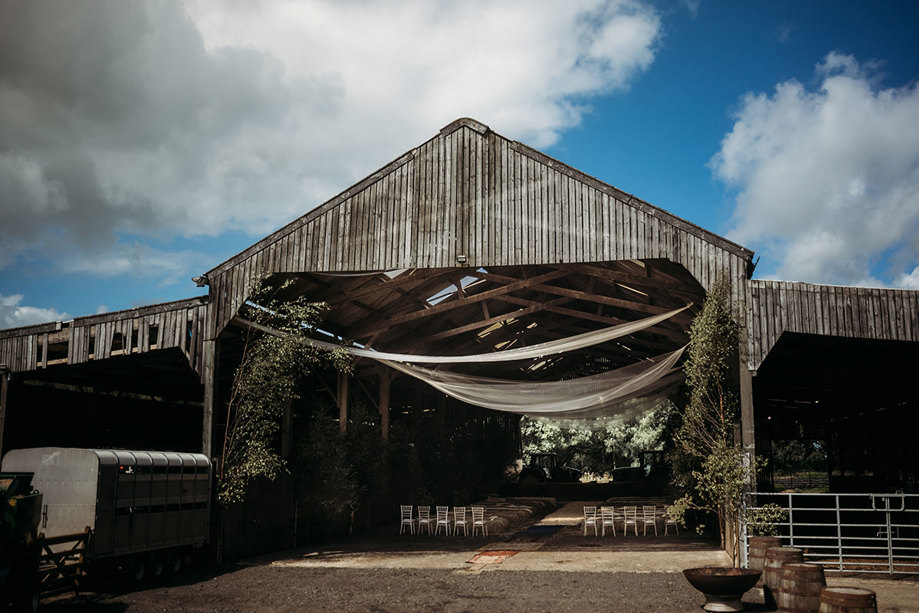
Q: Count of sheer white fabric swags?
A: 2